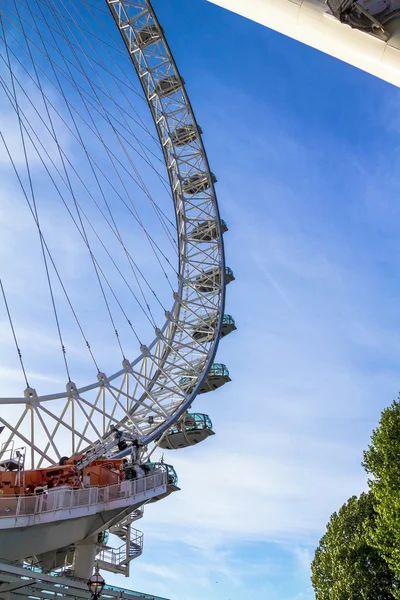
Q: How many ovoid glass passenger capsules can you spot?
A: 10